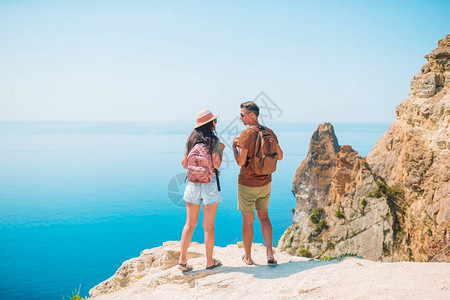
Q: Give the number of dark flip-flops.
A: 4